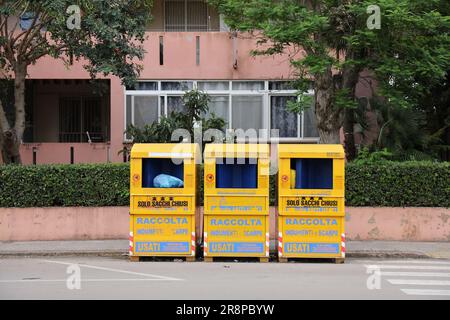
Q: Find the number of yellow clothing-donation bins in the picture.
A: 3